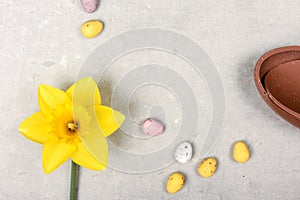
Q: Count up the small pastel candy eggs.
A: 7